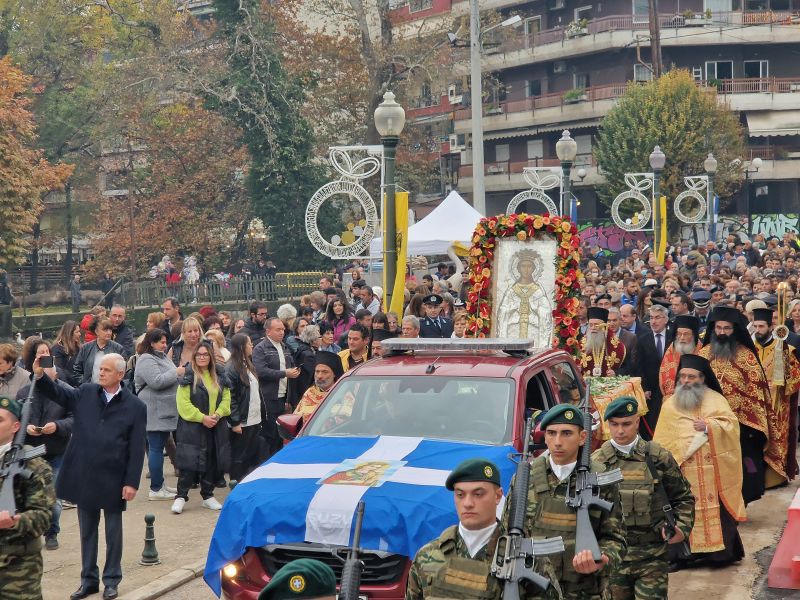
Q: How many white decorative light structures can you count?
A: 4